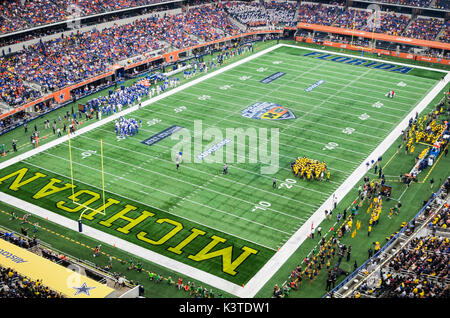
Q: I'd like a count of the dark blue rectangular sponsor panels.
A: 2